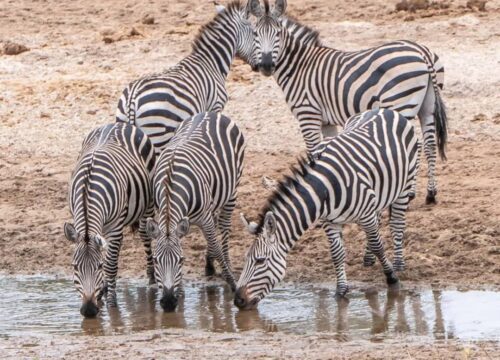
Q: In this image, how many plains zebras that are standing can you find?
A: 5